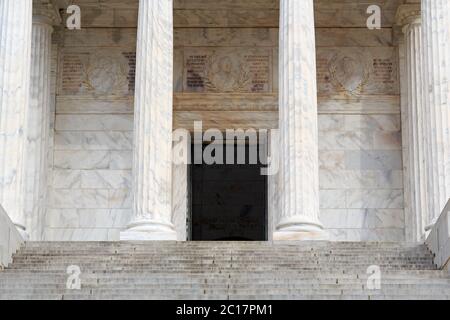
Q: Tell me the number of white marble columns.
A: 6